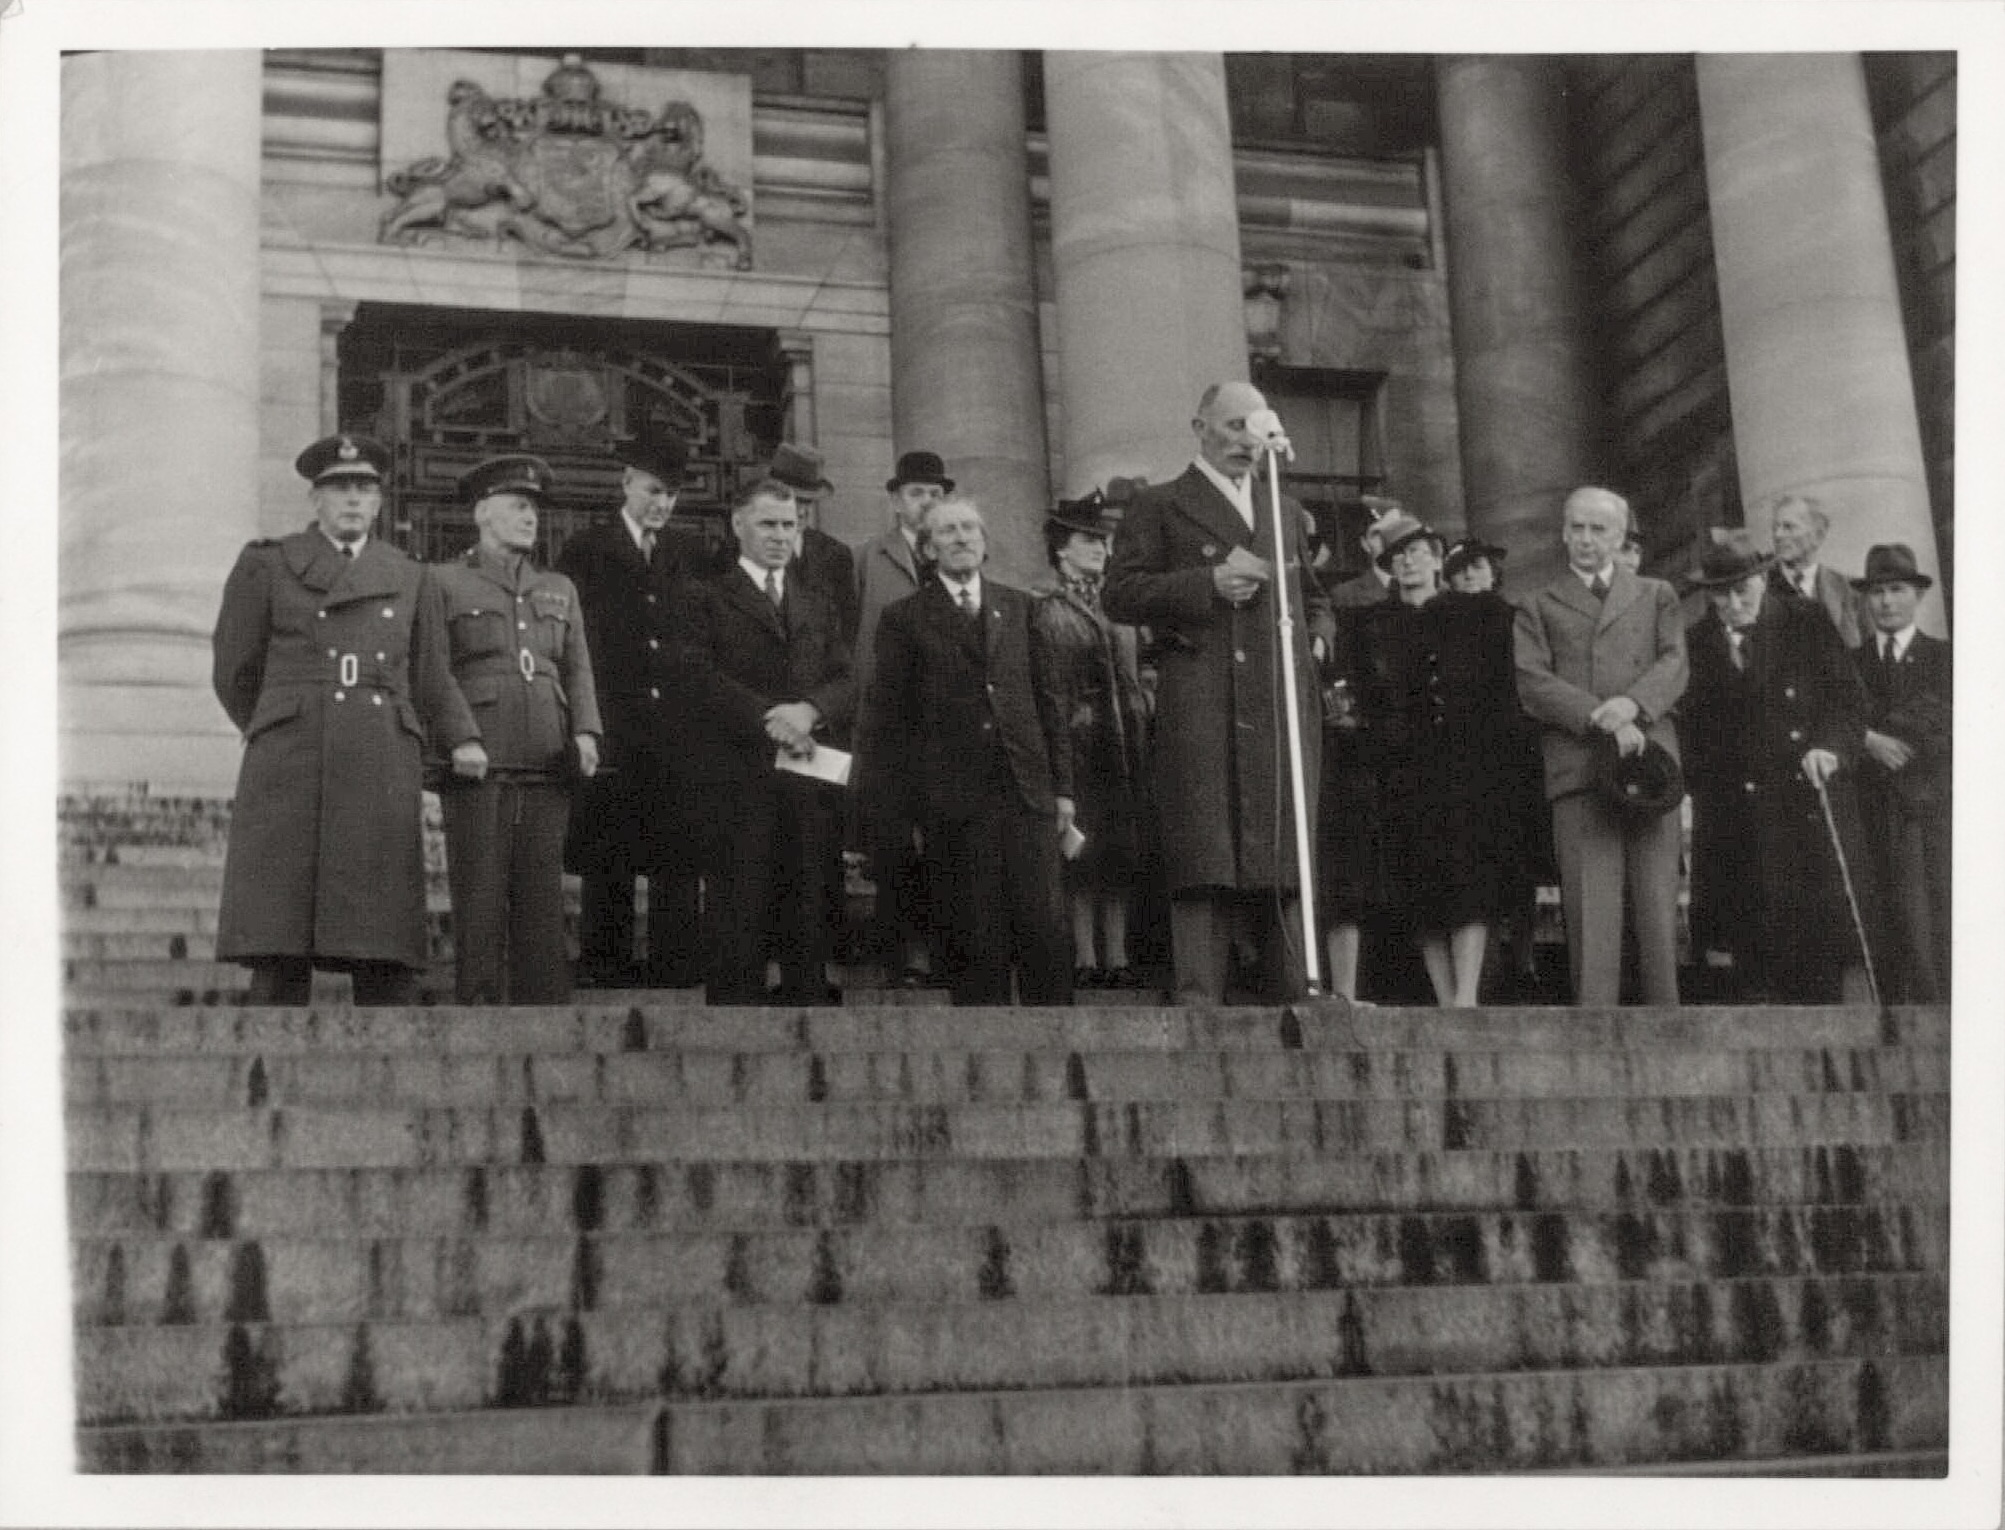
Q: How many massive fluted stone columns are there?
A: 5